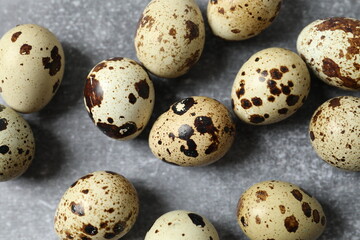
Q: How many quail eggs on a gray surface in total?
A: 12